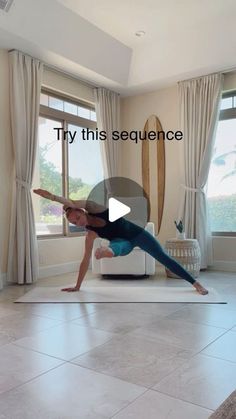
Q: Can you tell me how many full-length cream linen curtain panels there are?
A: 3